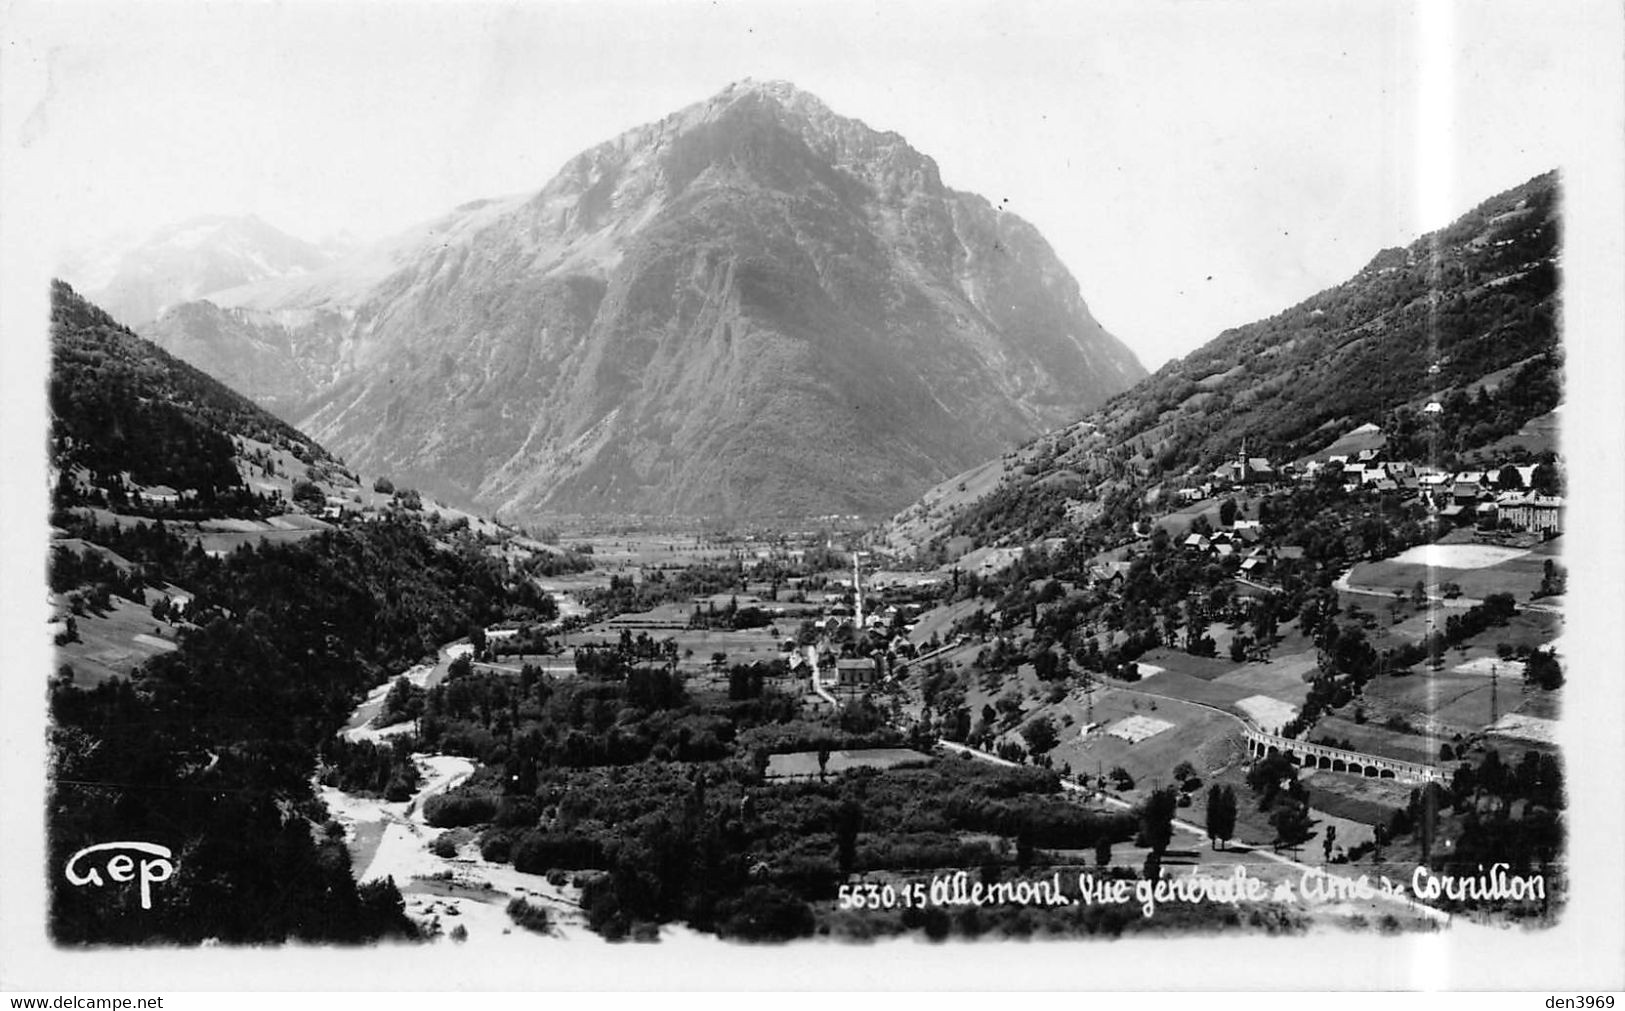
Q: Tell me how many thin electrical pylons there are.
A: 2